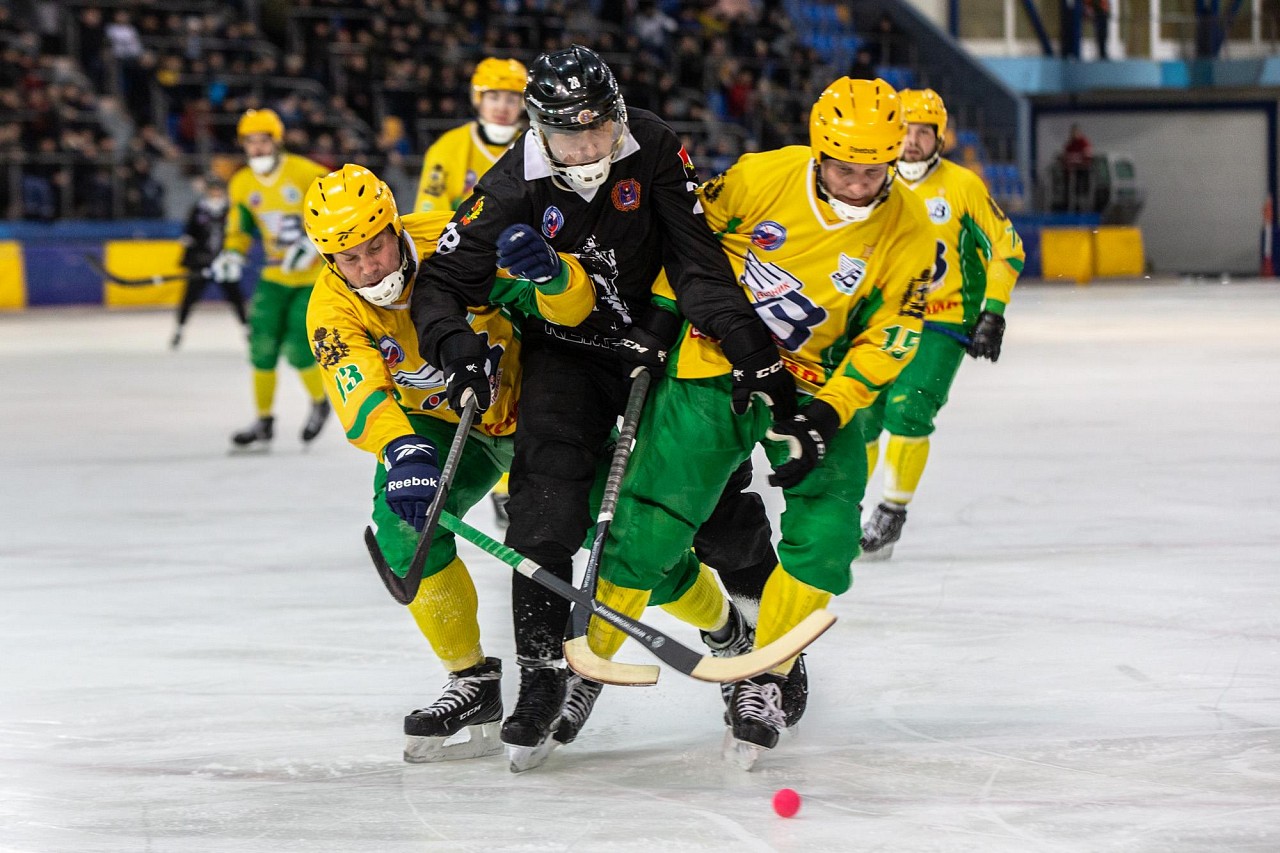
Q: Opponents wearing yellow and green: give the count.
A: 5